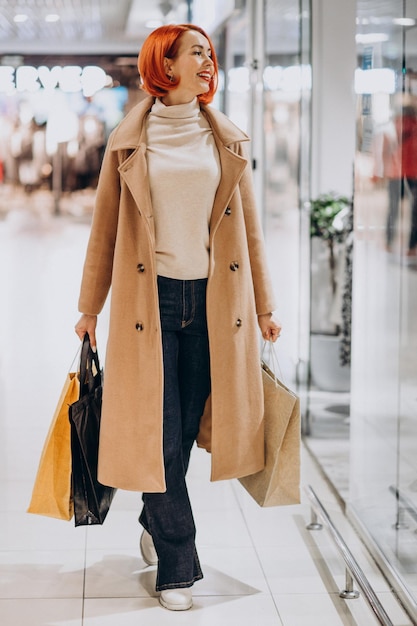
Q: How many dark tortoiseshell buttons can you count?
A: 5